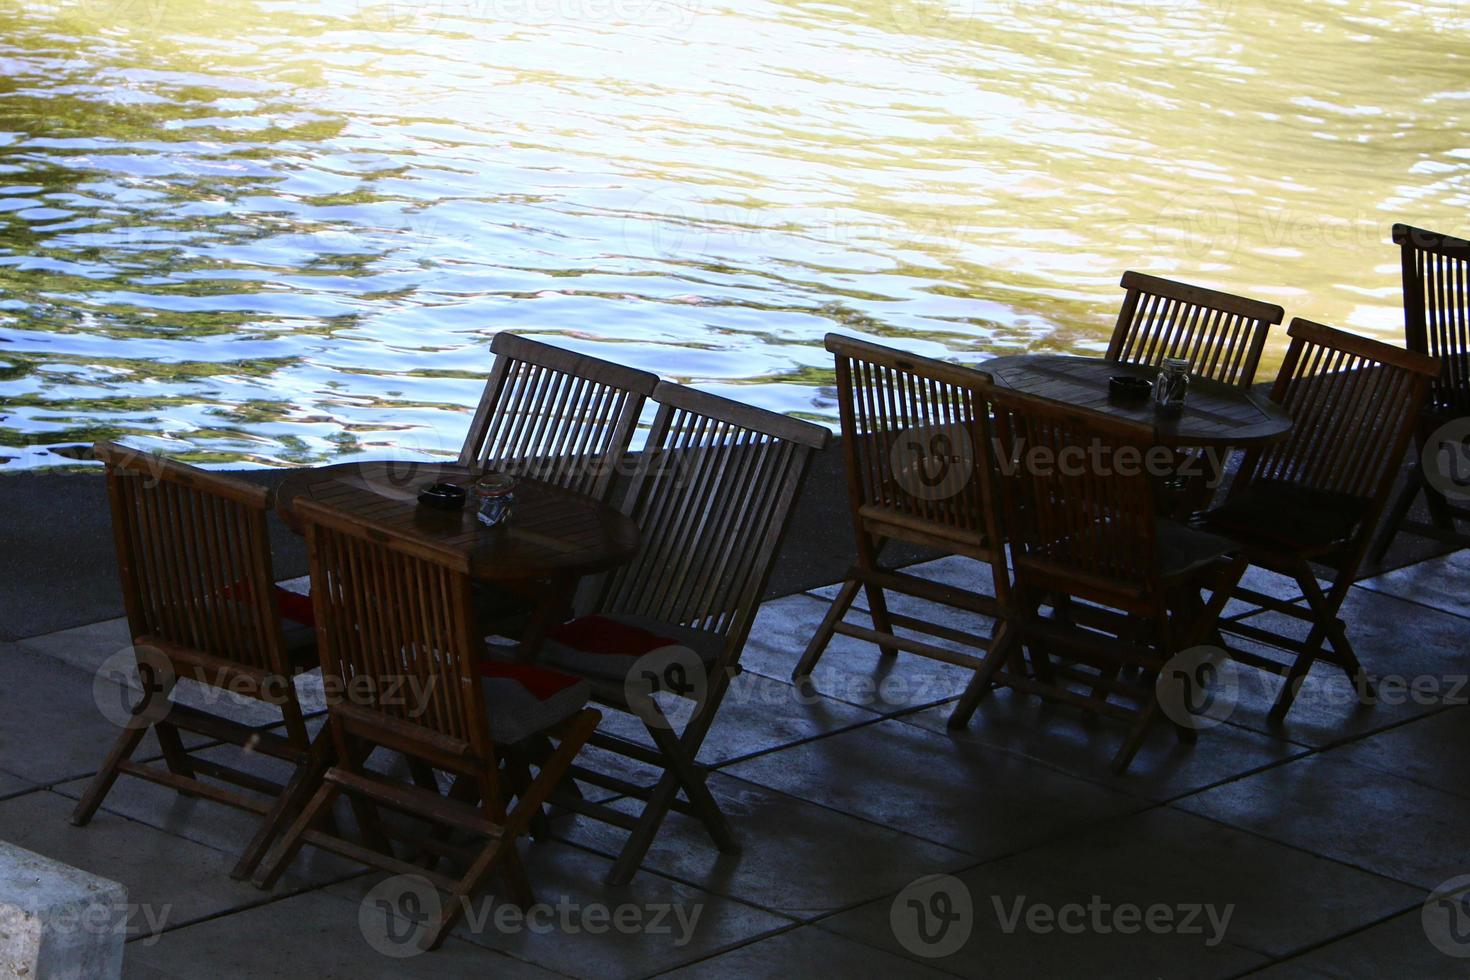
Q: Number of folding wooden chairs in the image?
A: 9